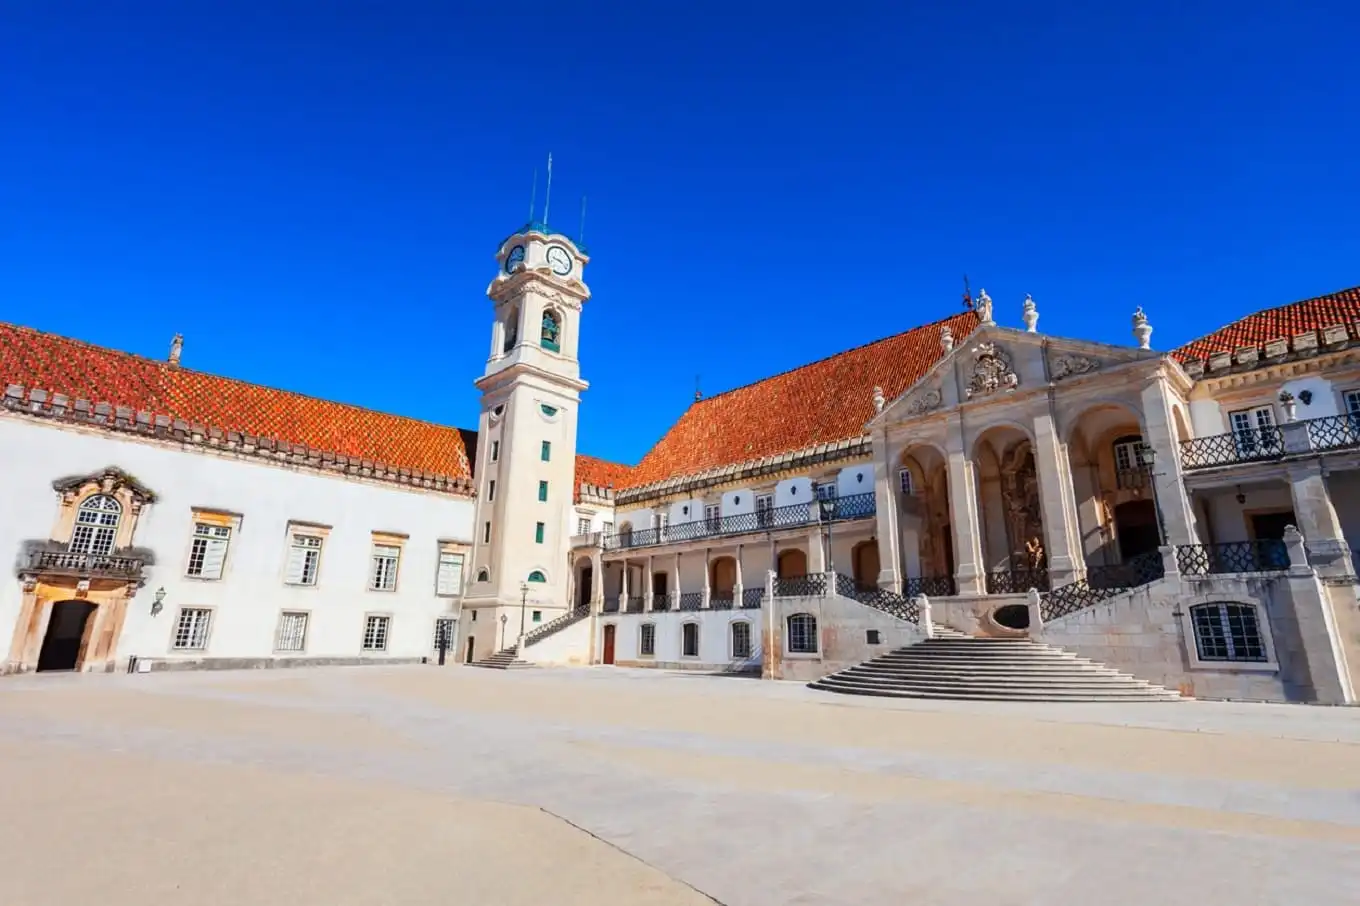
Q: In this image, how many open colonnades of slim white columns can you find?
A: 1